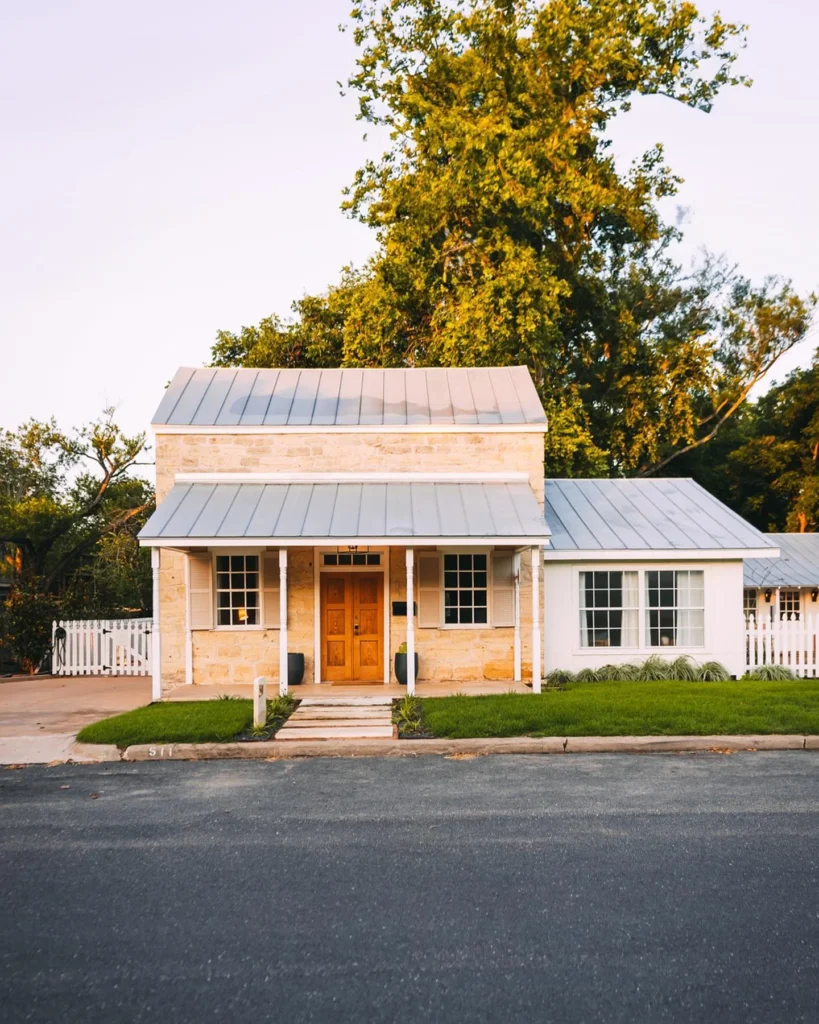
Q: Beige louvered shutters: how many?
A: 4